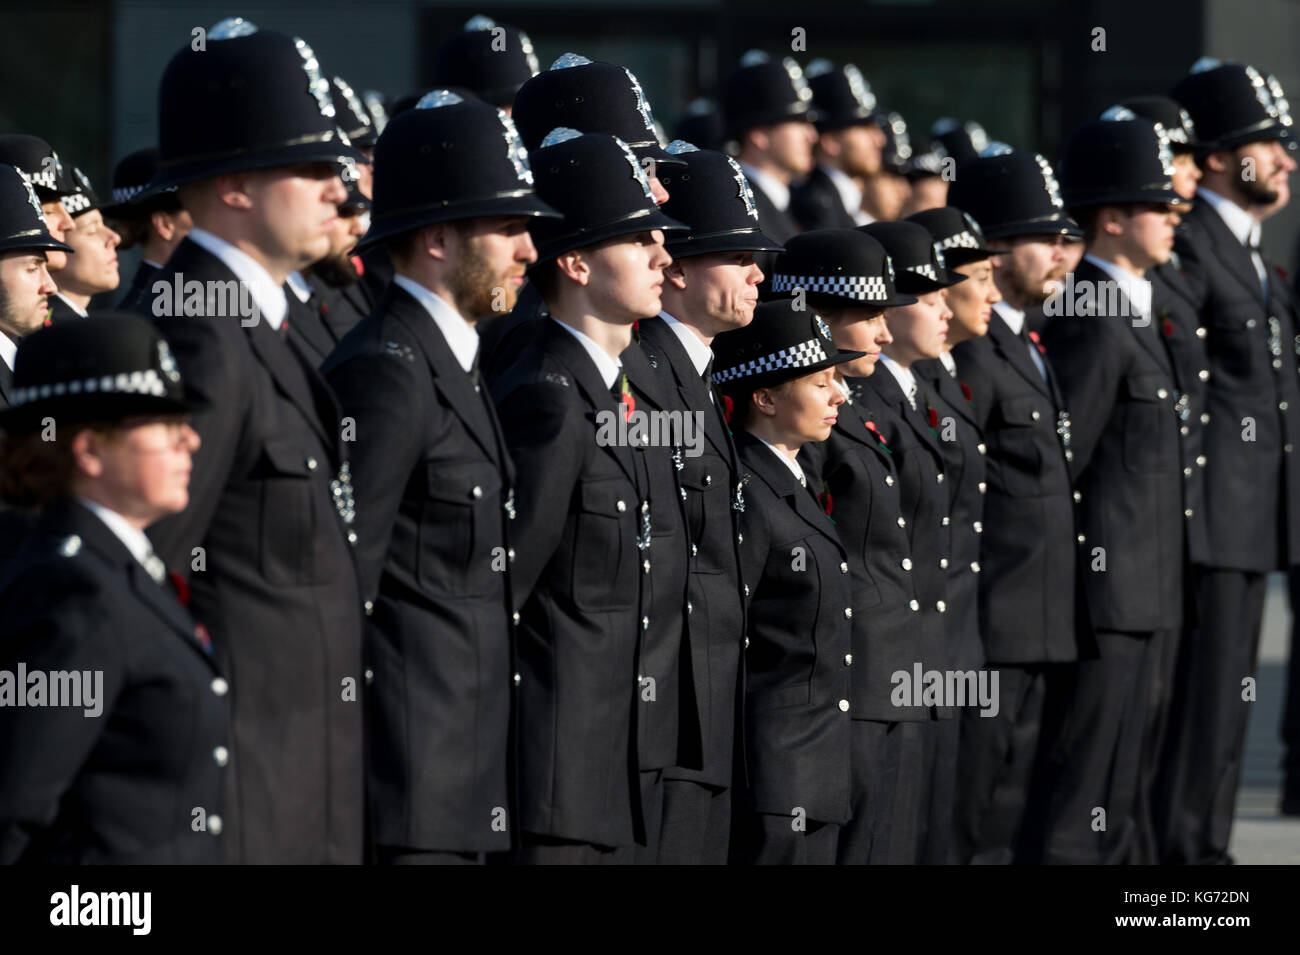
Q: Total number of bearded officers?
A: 6